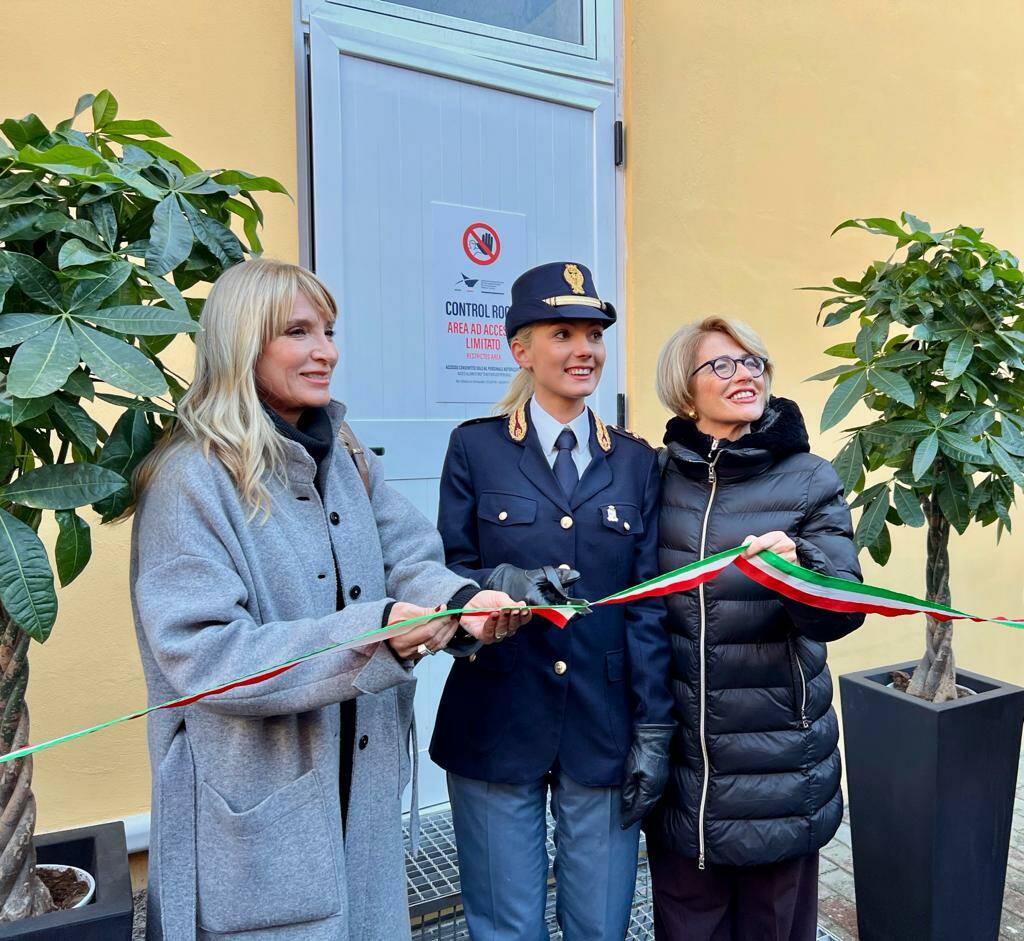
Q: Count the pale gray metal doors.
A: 1